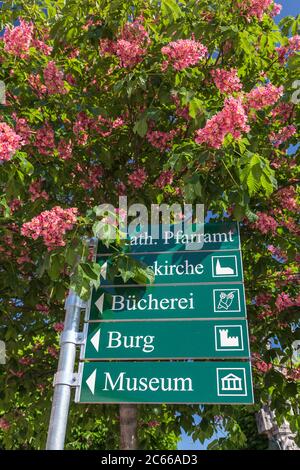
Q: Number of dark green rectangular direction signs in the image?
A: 5